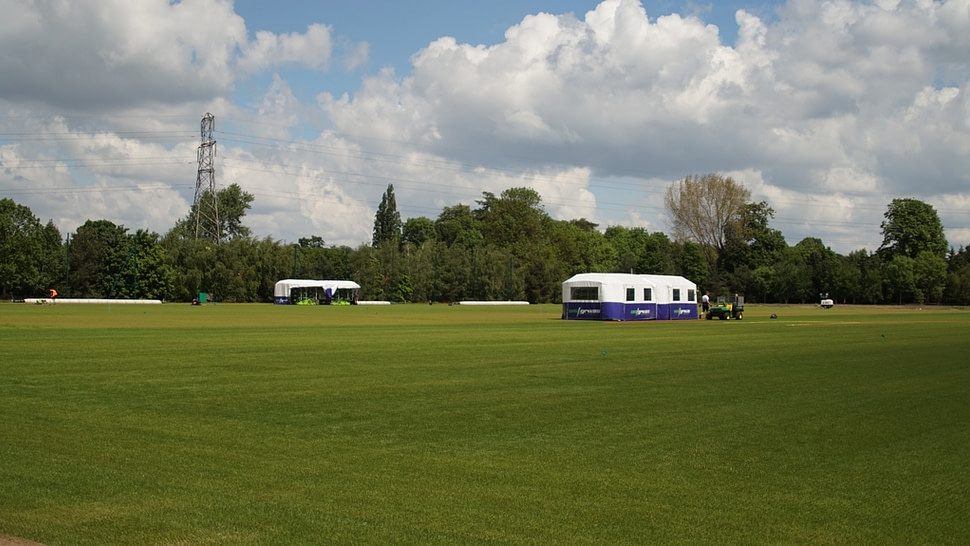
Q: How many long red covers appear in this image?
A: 0